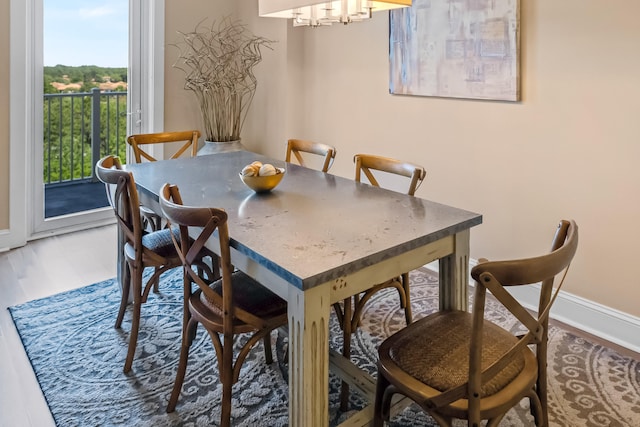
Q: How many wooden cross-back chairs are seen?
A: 6